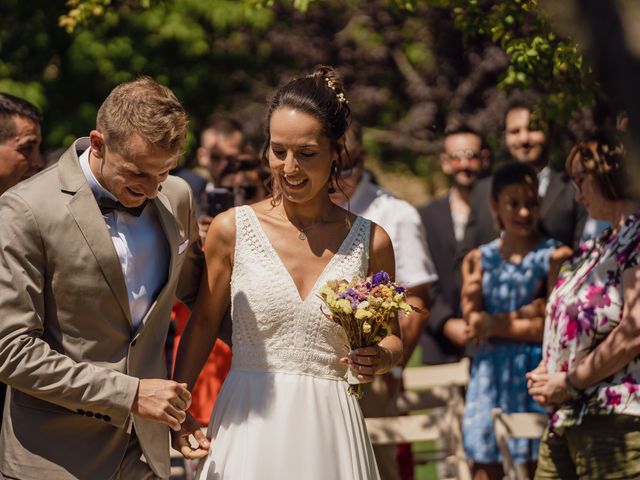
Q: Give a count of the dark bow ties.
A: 1